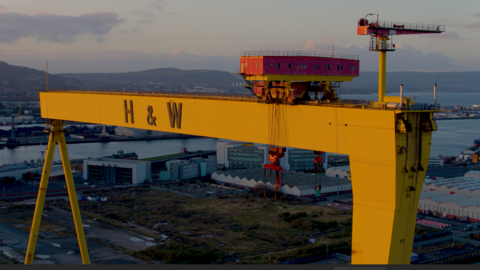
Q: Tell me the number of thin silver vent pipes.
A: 2